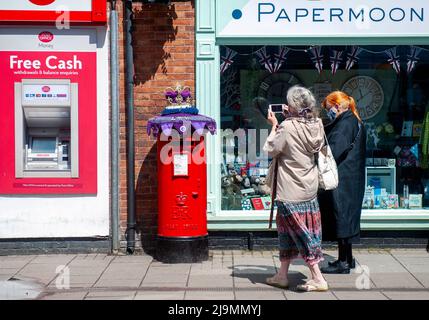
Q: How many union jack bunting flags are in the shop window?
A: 8